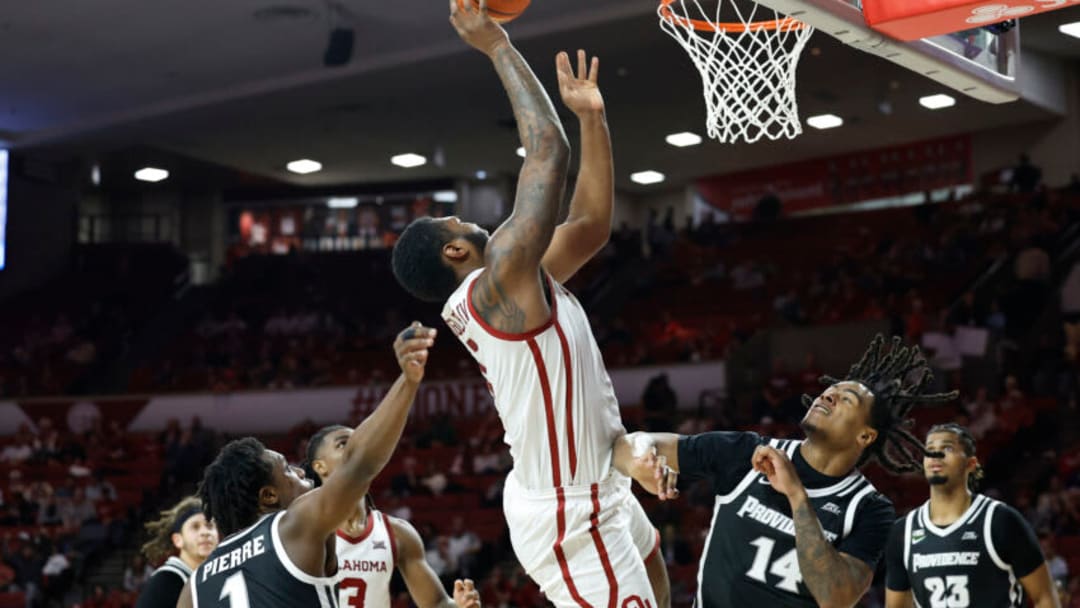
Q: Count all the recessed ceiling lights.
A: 9